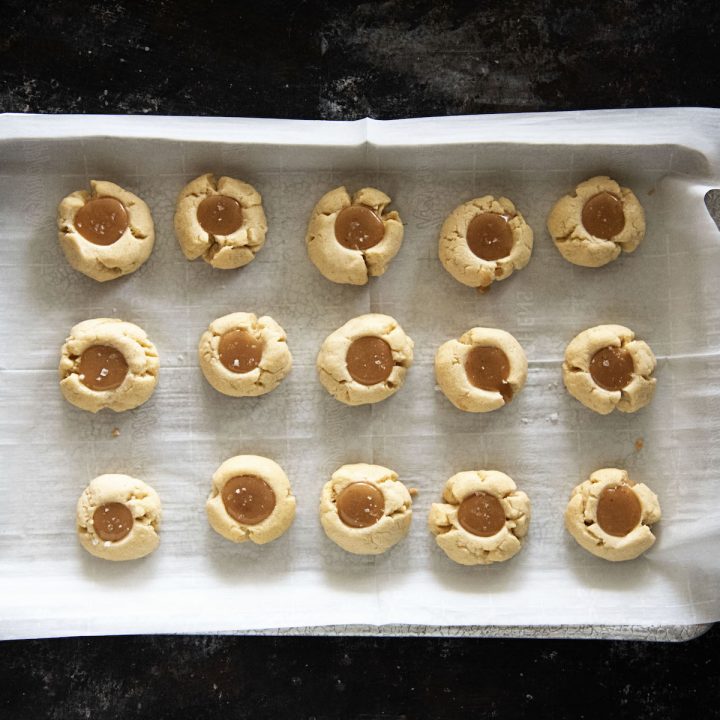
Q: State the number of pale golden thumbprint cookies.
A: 15